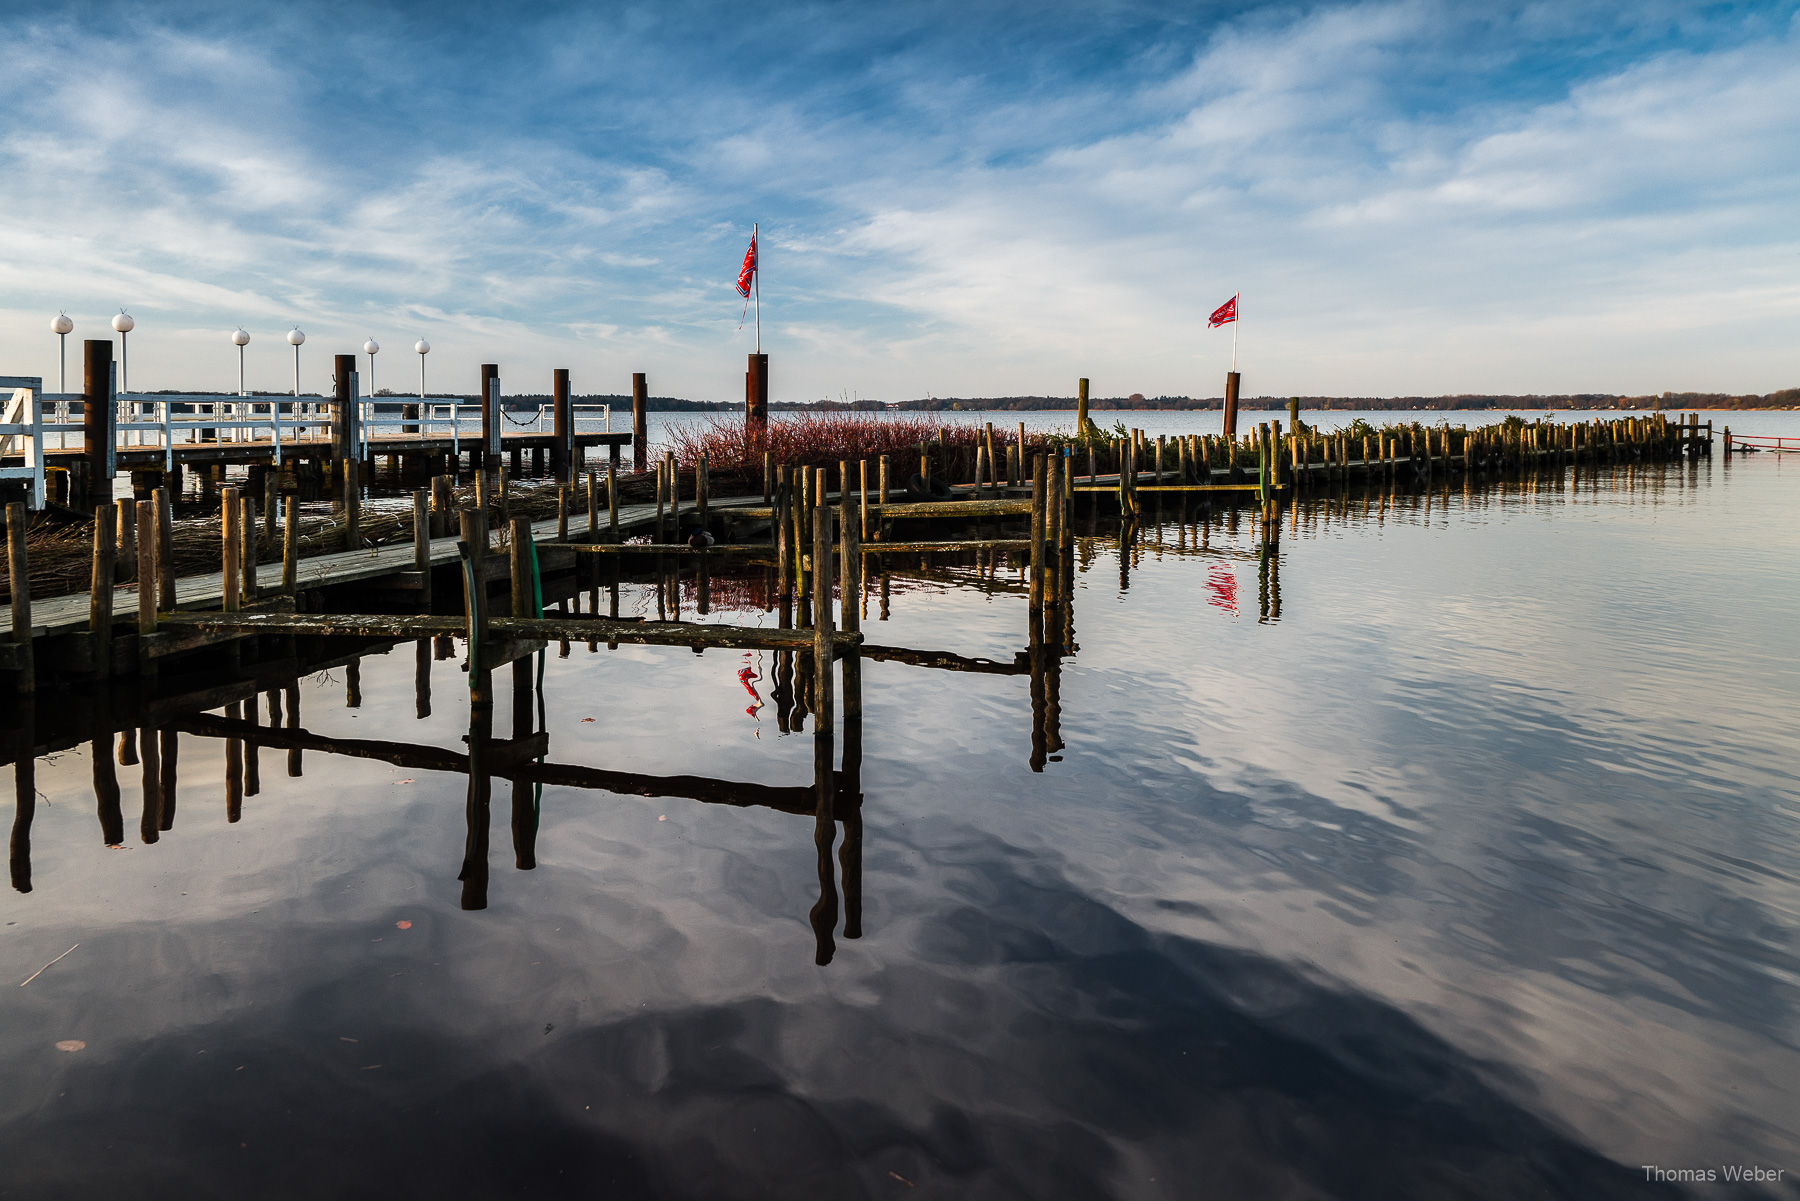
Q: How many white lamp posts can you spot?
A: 6